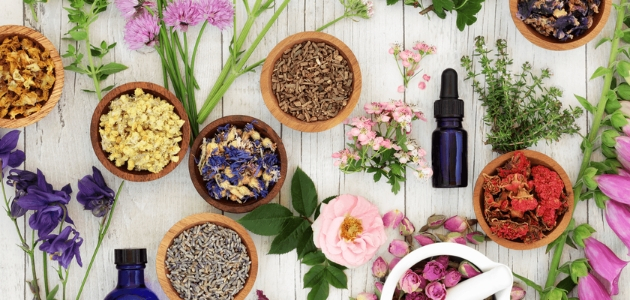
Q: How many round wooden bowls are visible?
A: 7